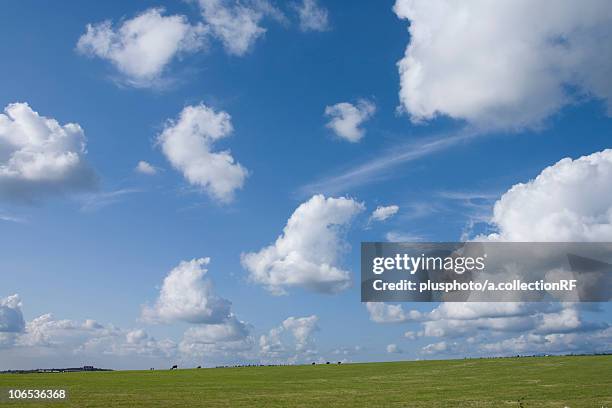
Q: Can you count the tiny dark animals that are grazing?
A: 5